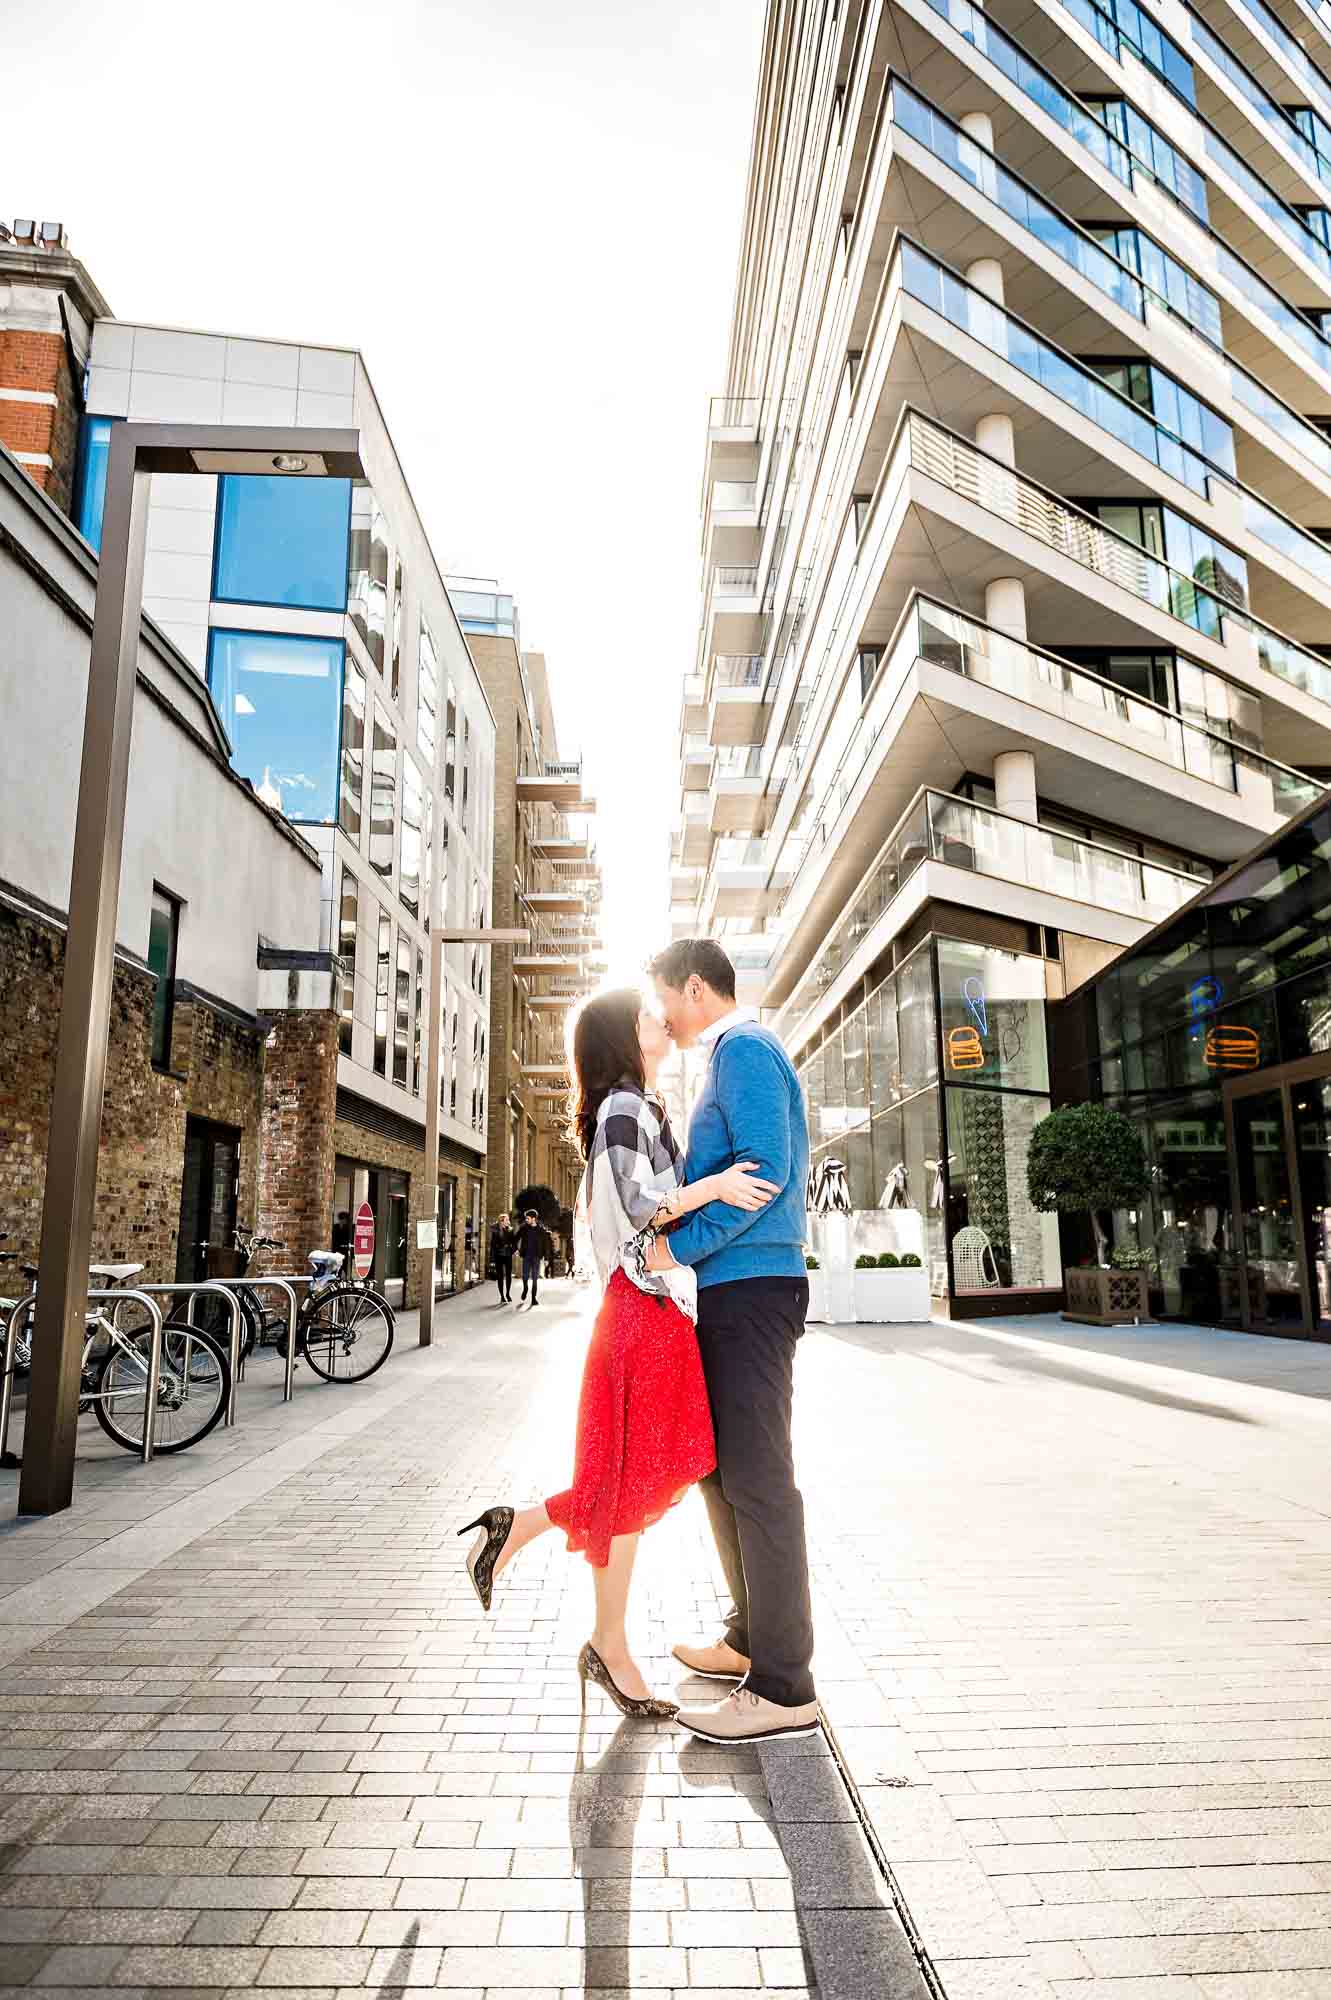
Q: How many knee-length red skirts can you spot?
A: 1